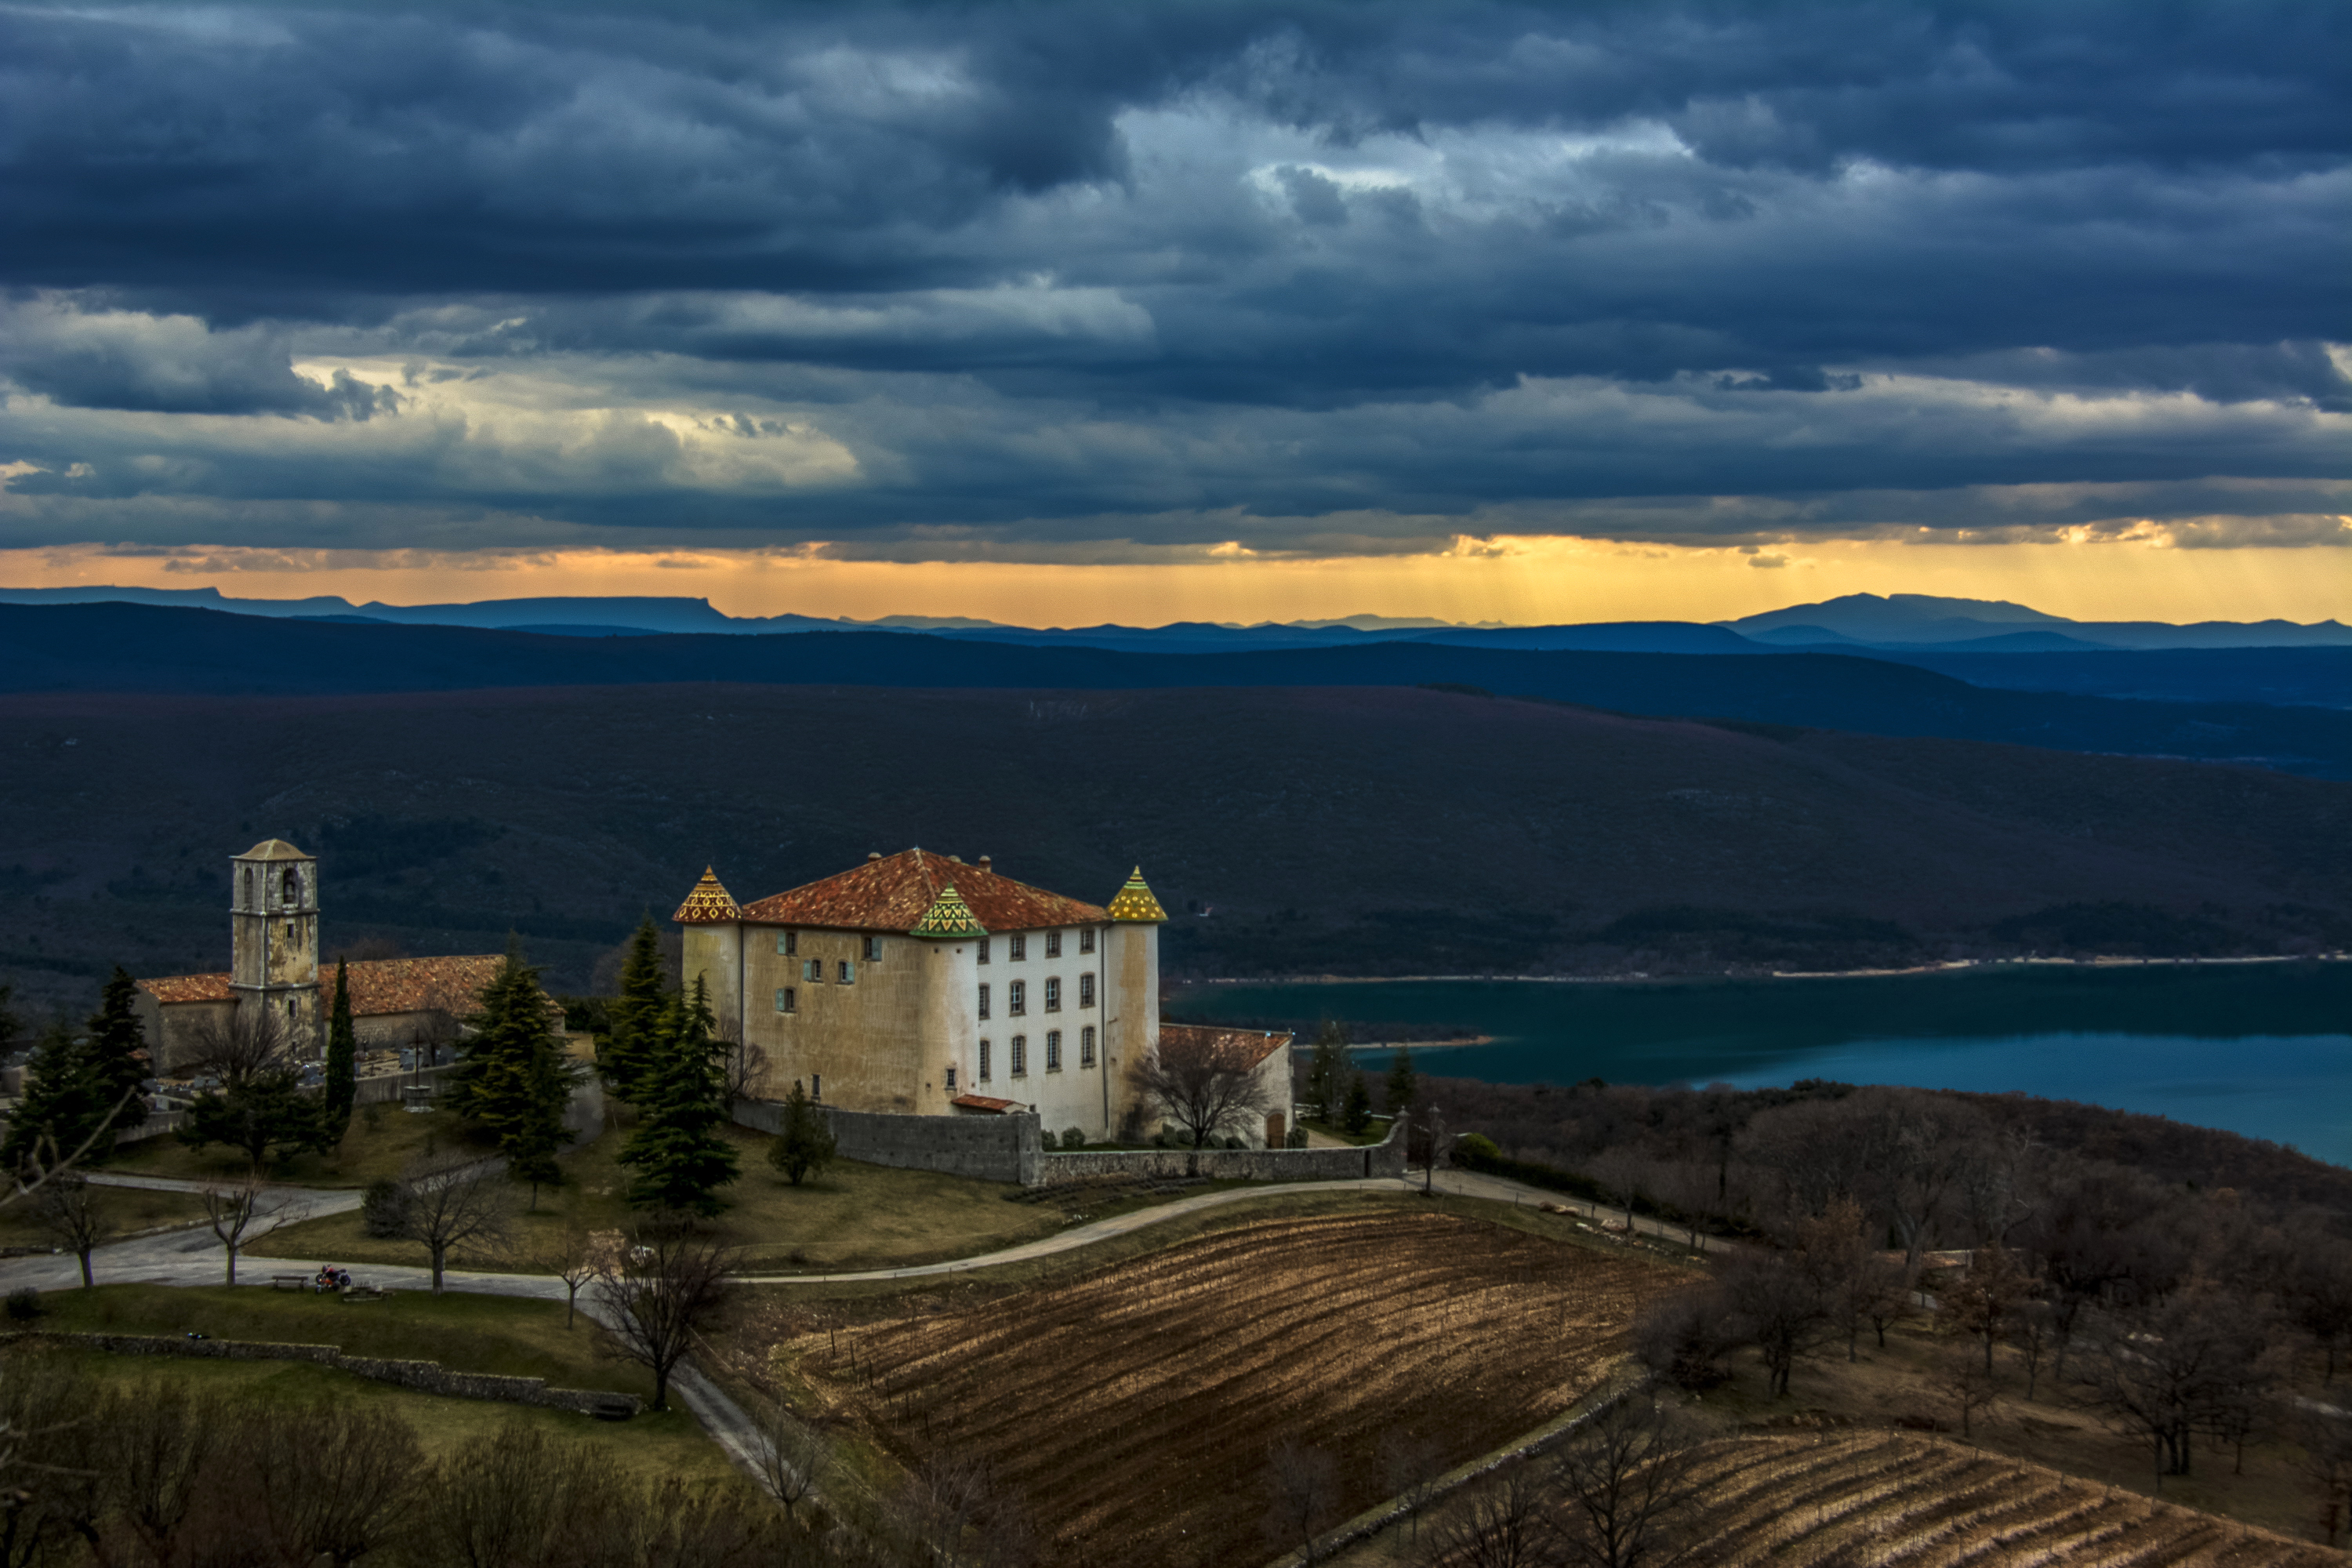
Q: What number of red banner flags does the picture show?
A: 0